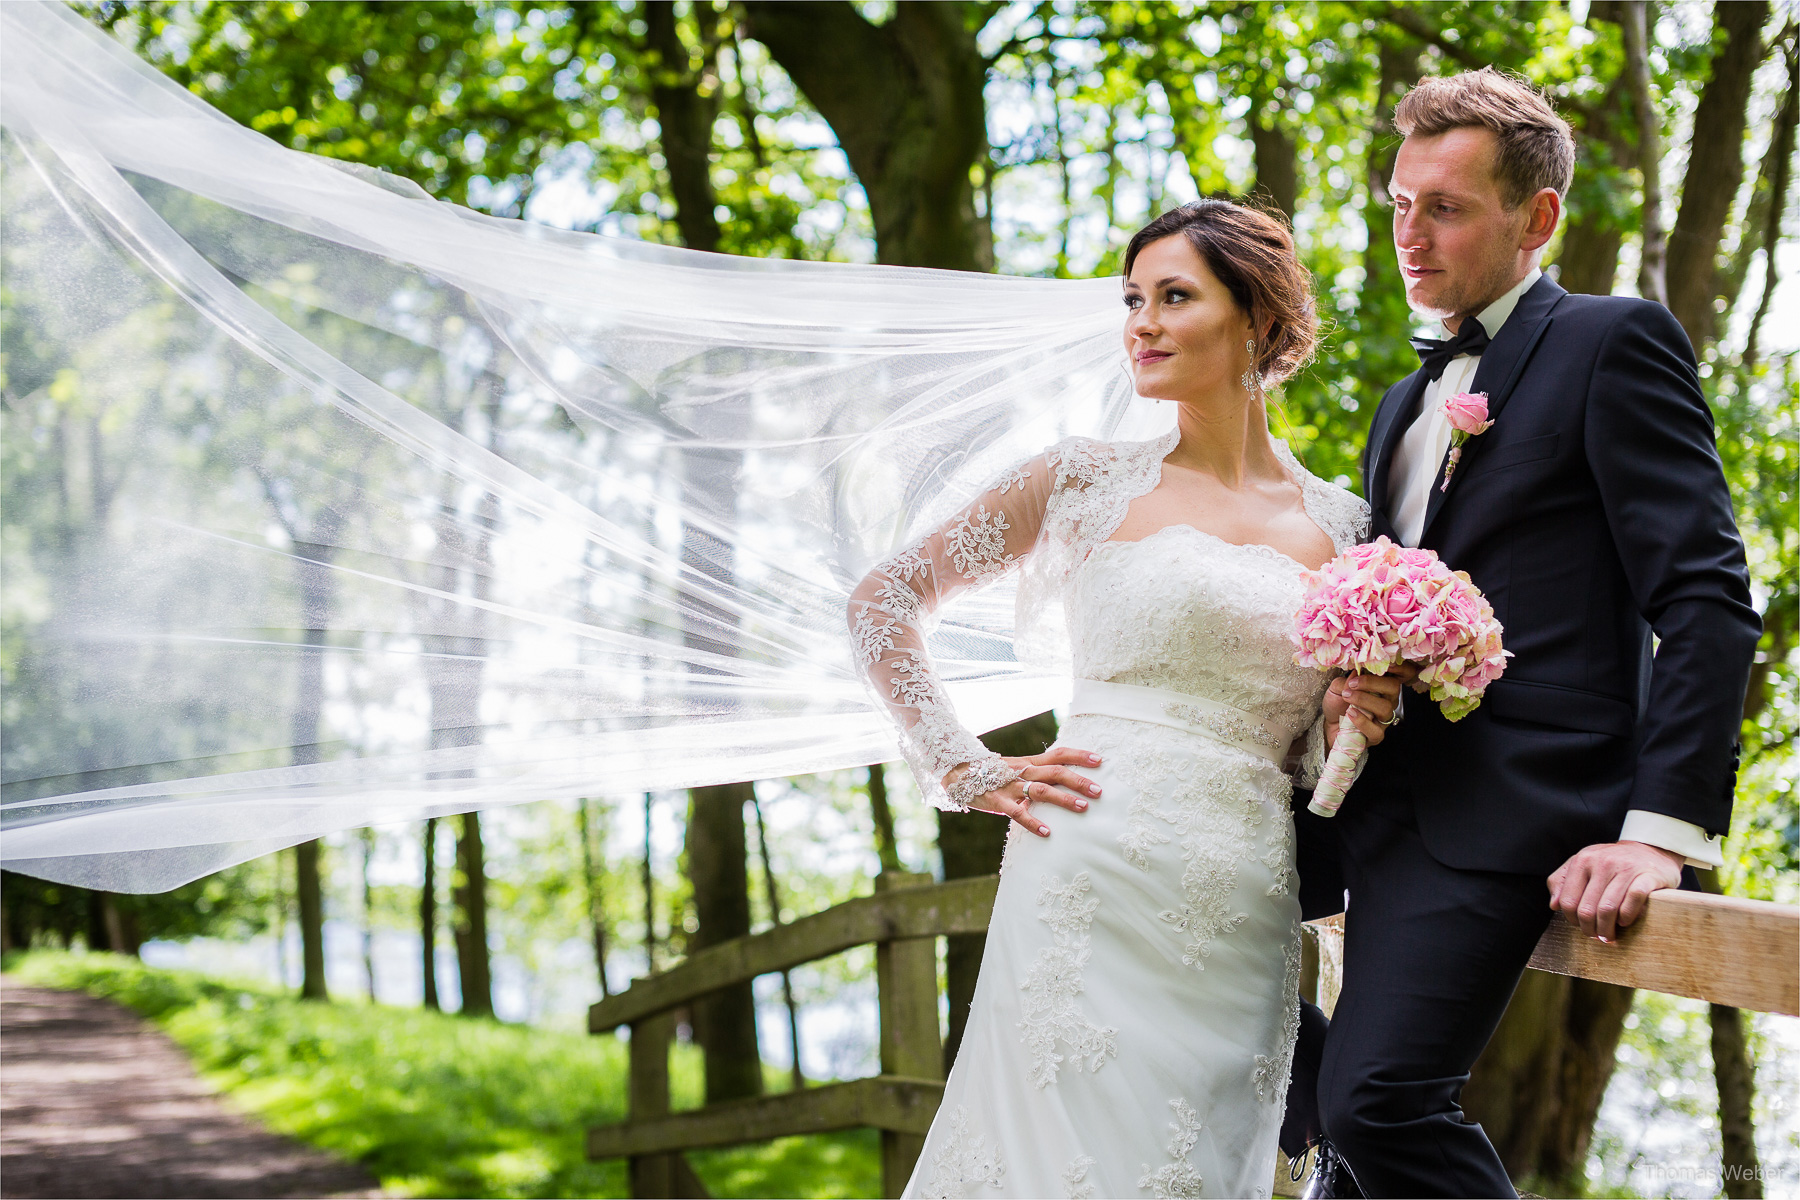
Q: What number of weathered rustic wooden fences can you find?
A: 1